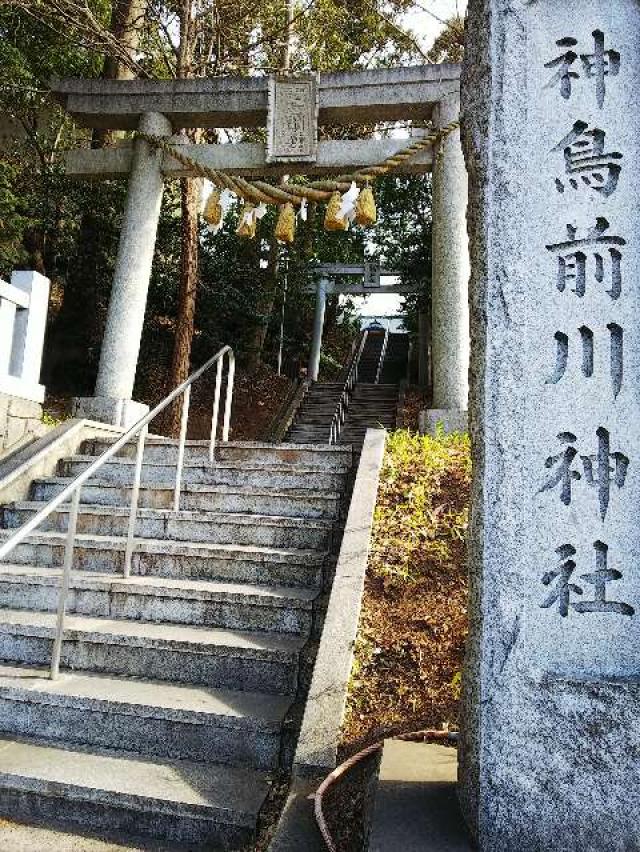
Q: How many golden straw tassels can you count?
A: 5